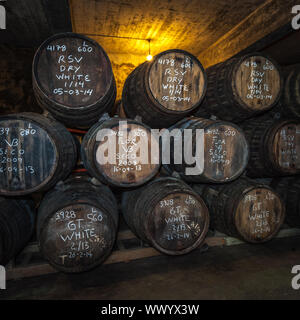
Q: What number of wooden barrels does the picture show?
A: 13